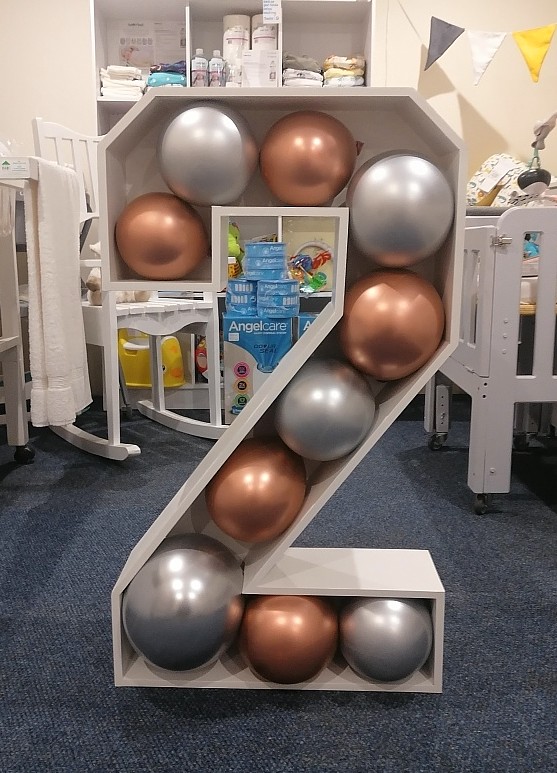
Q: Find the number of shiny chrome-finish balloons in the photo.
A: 10